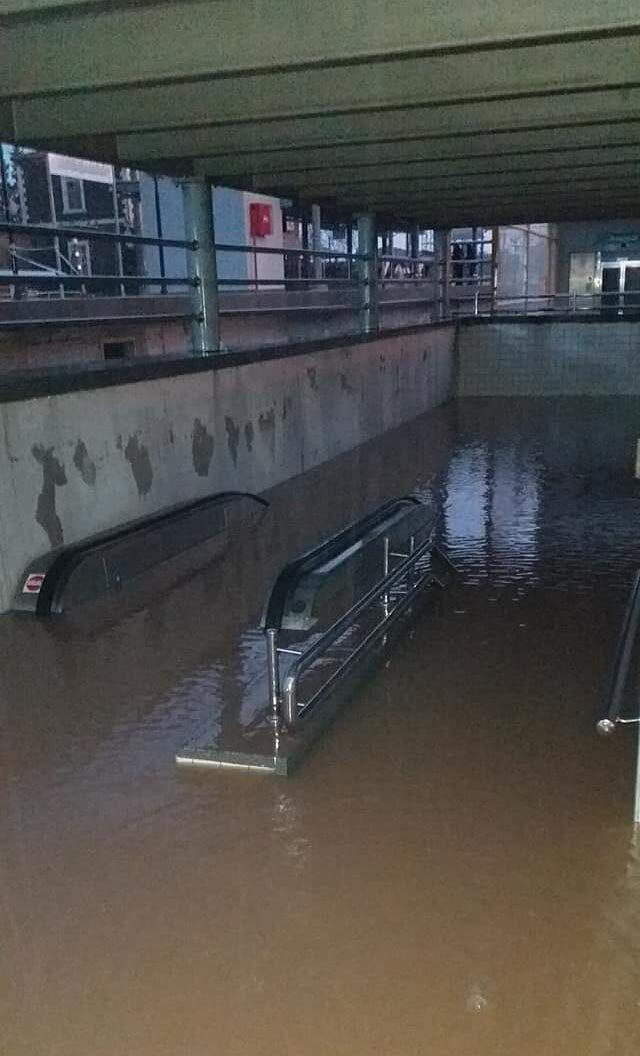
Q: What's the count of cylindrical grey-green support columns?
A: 3